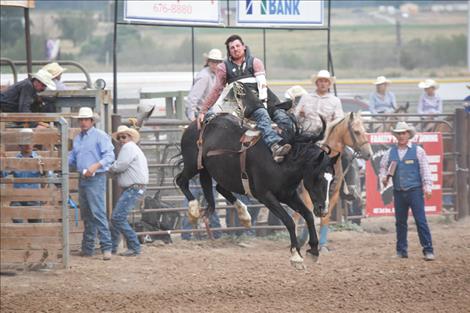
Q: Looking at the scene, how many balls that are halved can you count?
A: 0